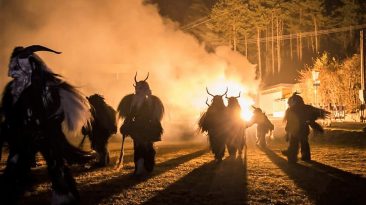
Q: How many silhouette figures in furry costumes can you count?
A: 7